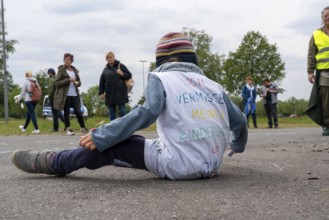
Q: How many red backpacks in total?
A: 1